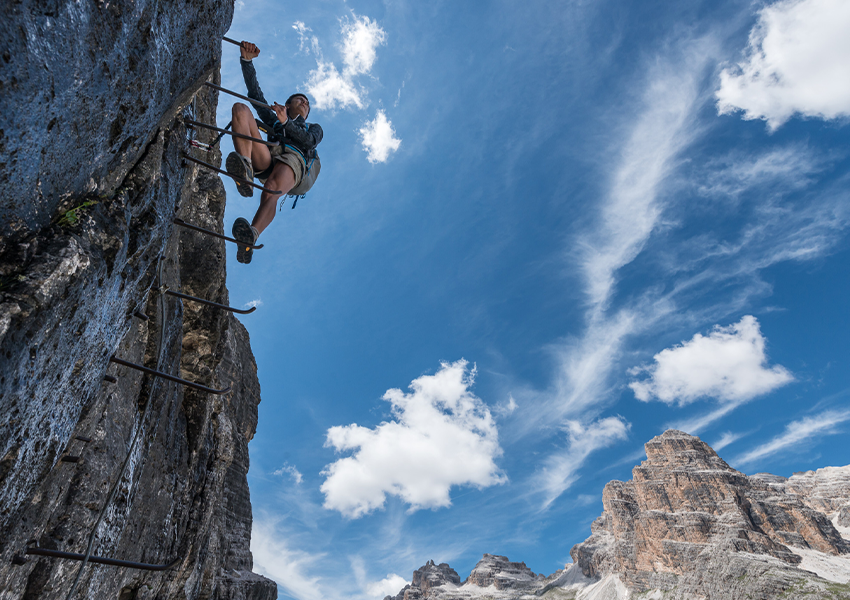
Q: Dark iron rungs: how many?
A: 8